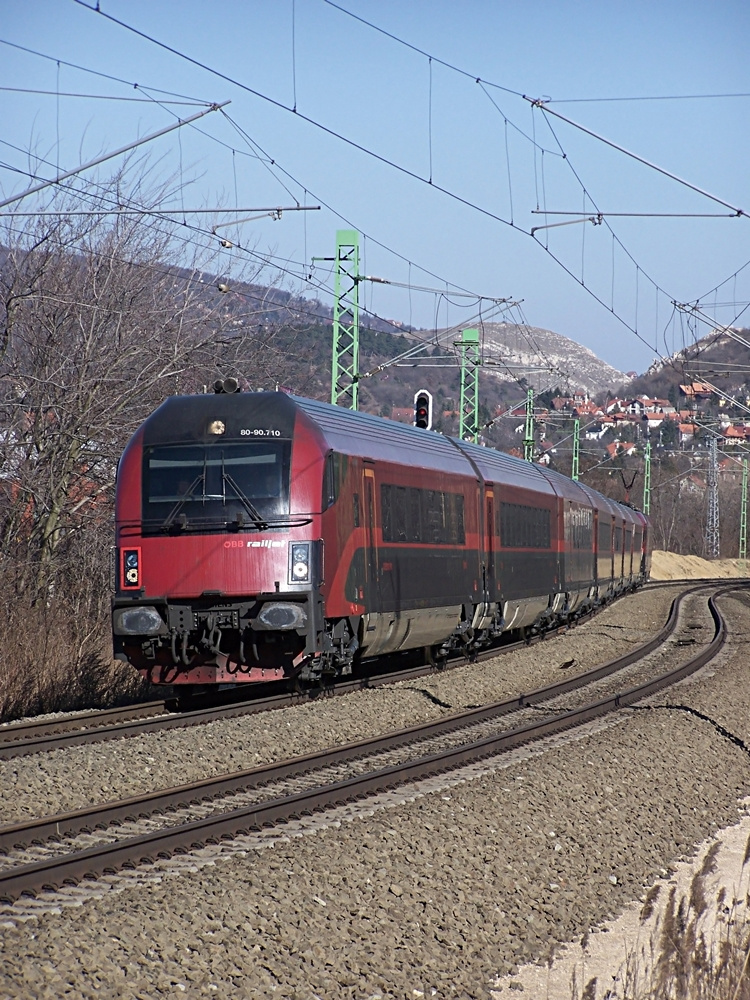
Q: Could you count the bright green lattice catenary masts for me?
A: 6